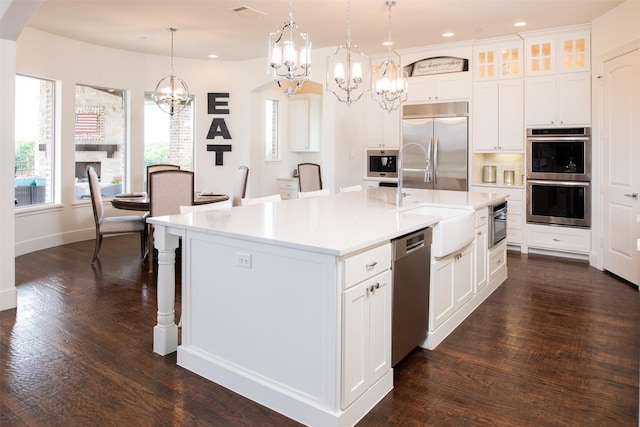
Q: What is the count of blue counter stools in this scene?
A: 0